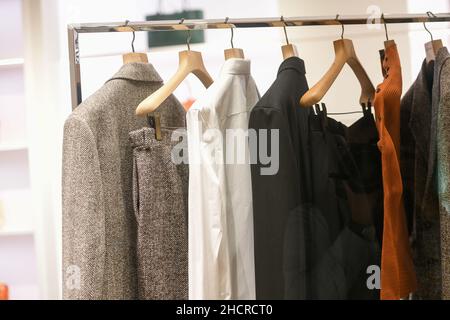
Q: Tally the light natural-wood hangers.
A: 7